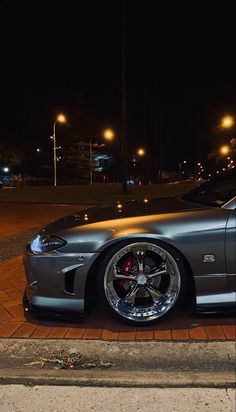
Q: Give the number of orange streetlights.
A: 5